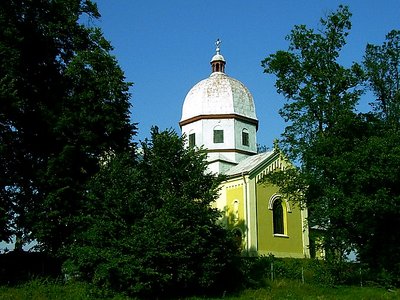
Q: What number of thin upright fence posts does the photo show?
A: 3